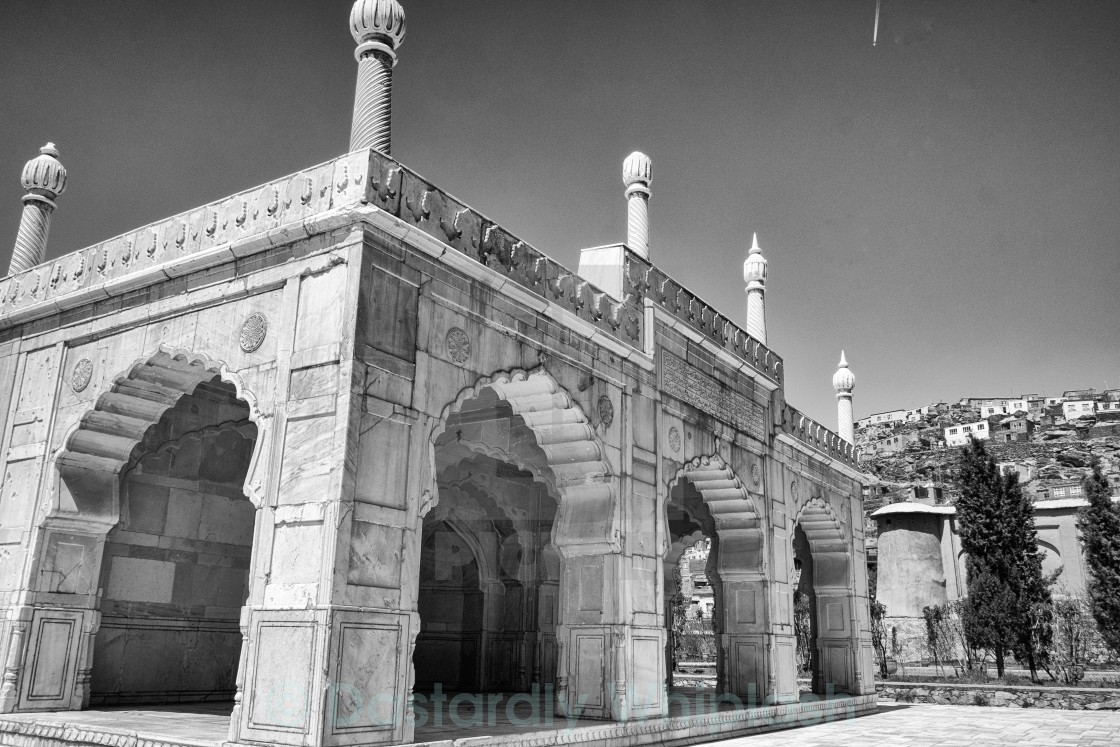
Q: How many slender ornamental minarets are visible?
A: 5